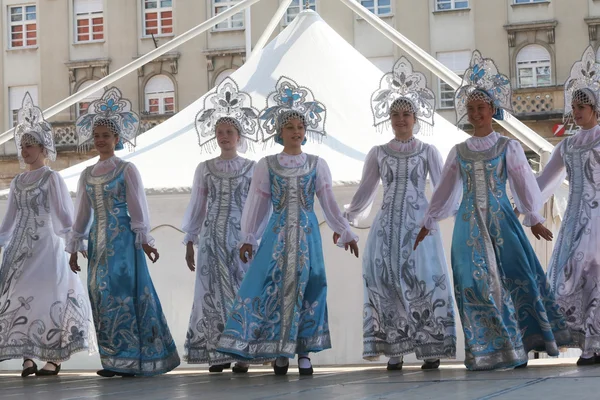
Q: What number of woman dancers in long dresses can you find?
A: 7